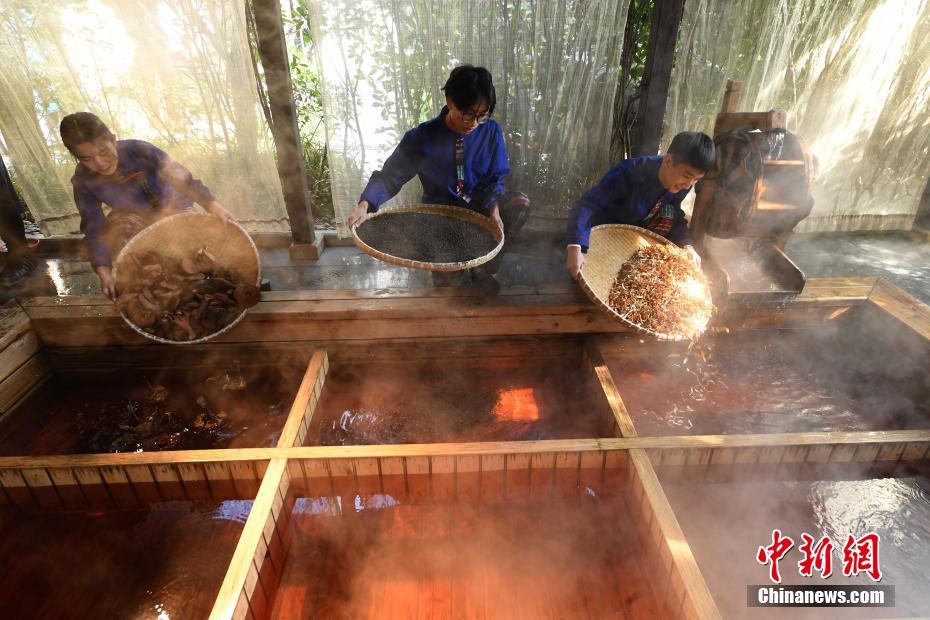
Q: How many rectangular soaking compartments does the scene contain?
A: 6